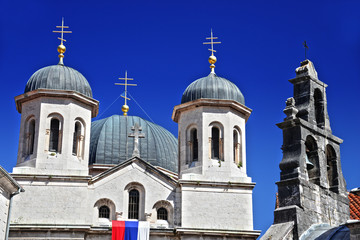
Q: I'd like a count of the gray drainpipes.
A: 1